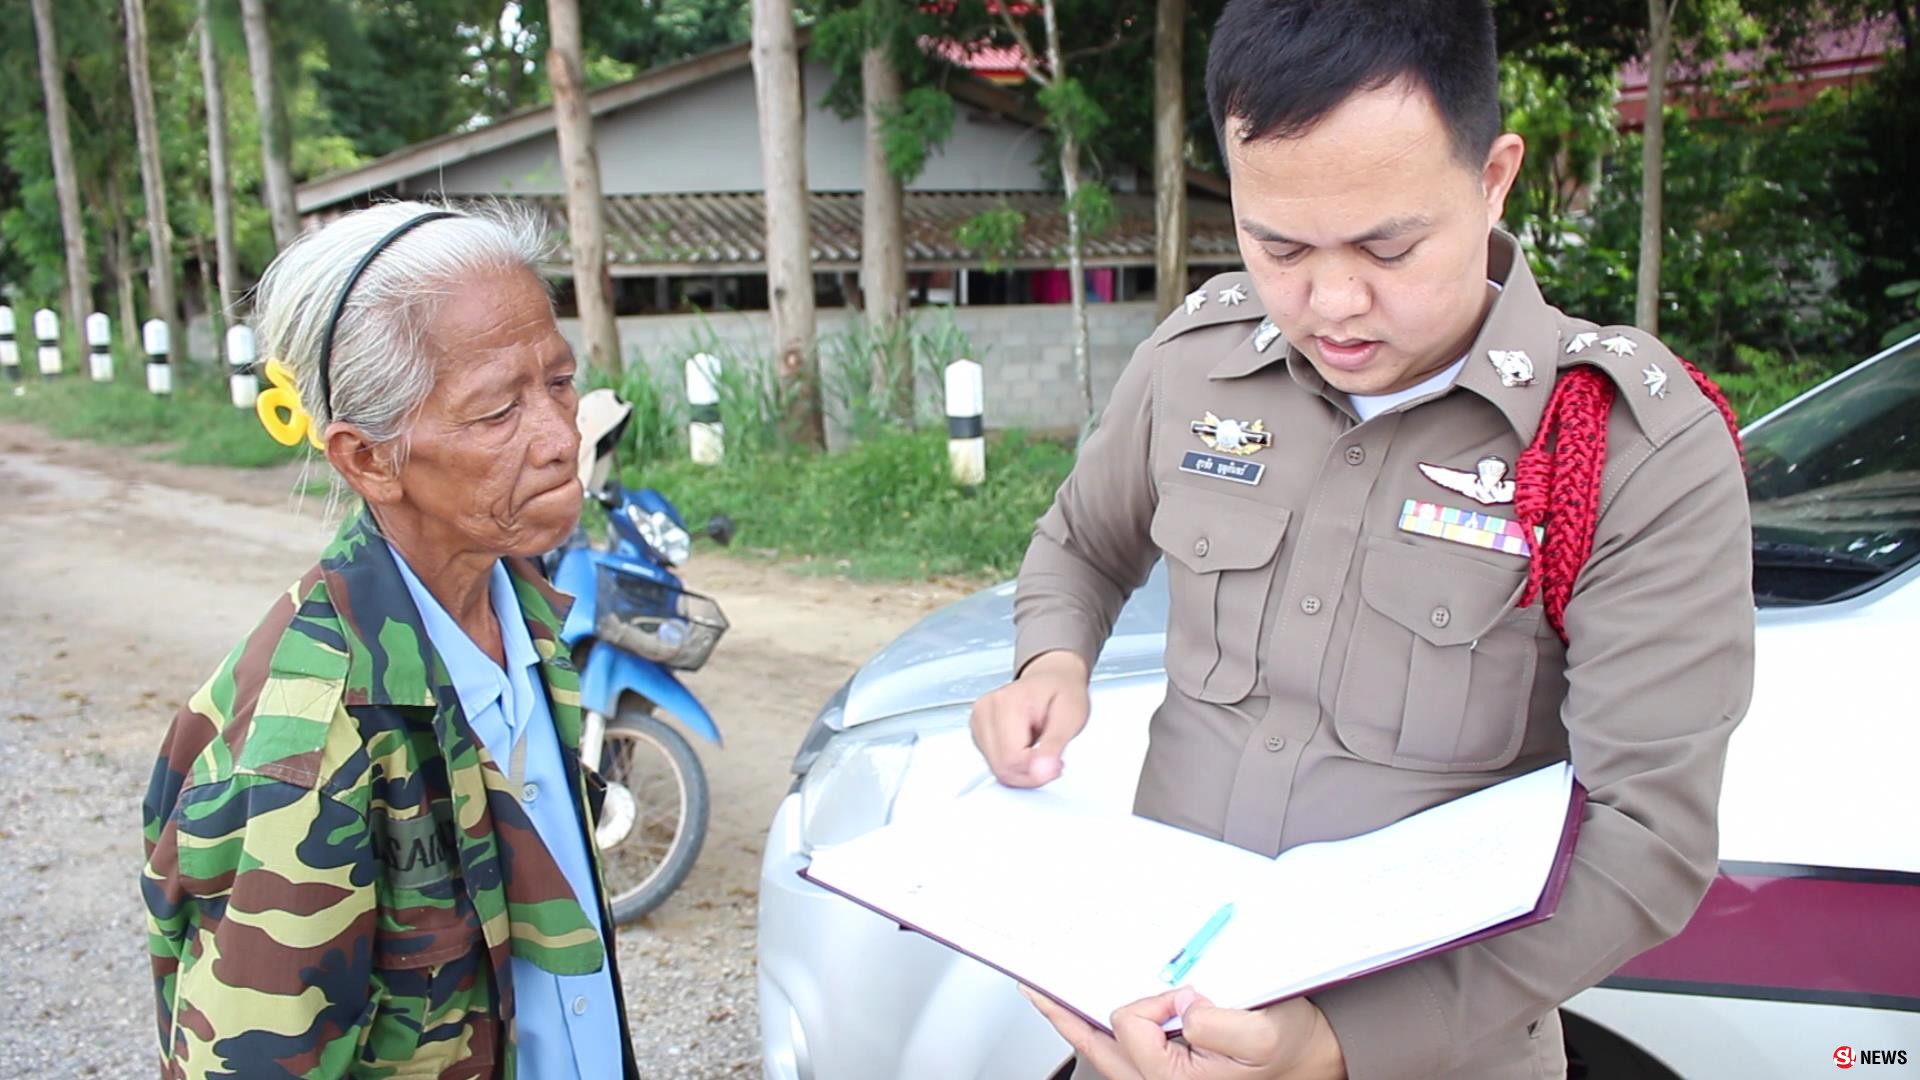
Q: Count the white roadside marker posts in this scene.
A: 7